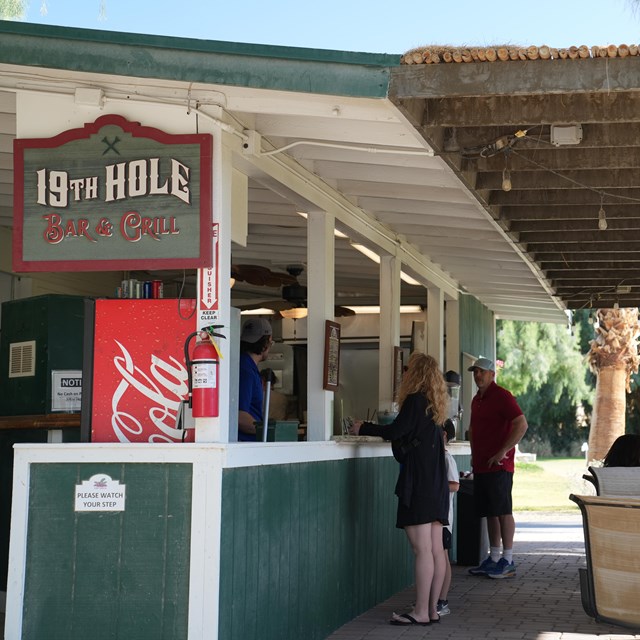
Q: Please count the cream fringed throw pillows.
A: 0